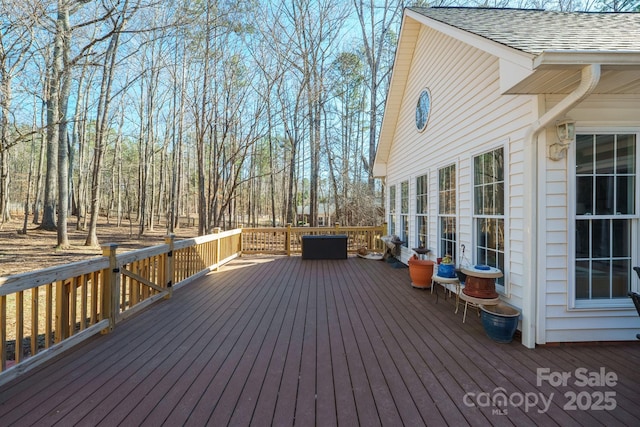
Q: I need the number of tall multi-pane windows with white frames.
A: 6